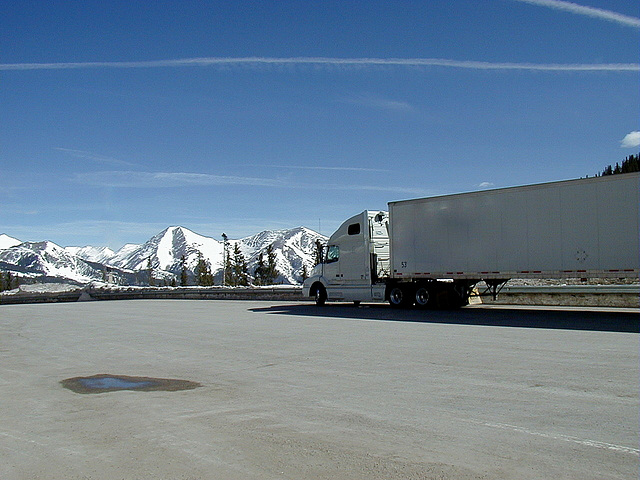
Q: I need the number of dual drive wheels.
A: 2